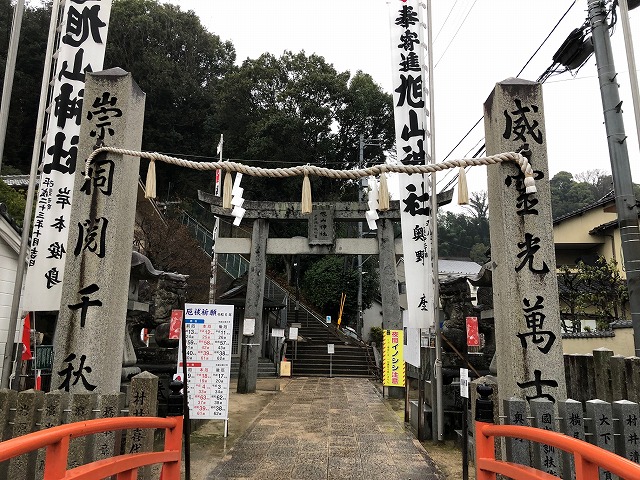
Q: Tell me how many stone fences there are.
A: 2